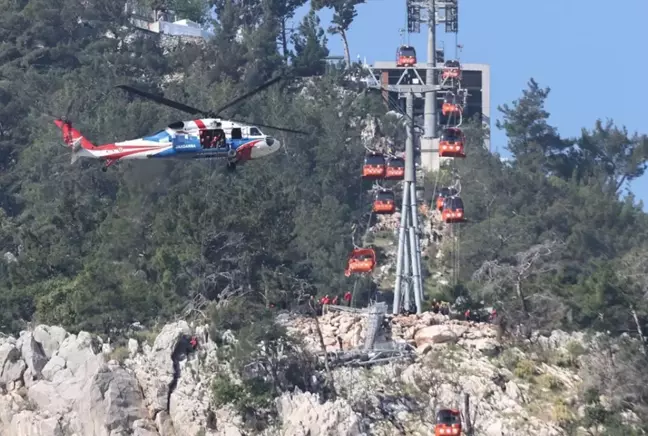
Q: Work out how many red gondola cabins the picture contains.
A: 11